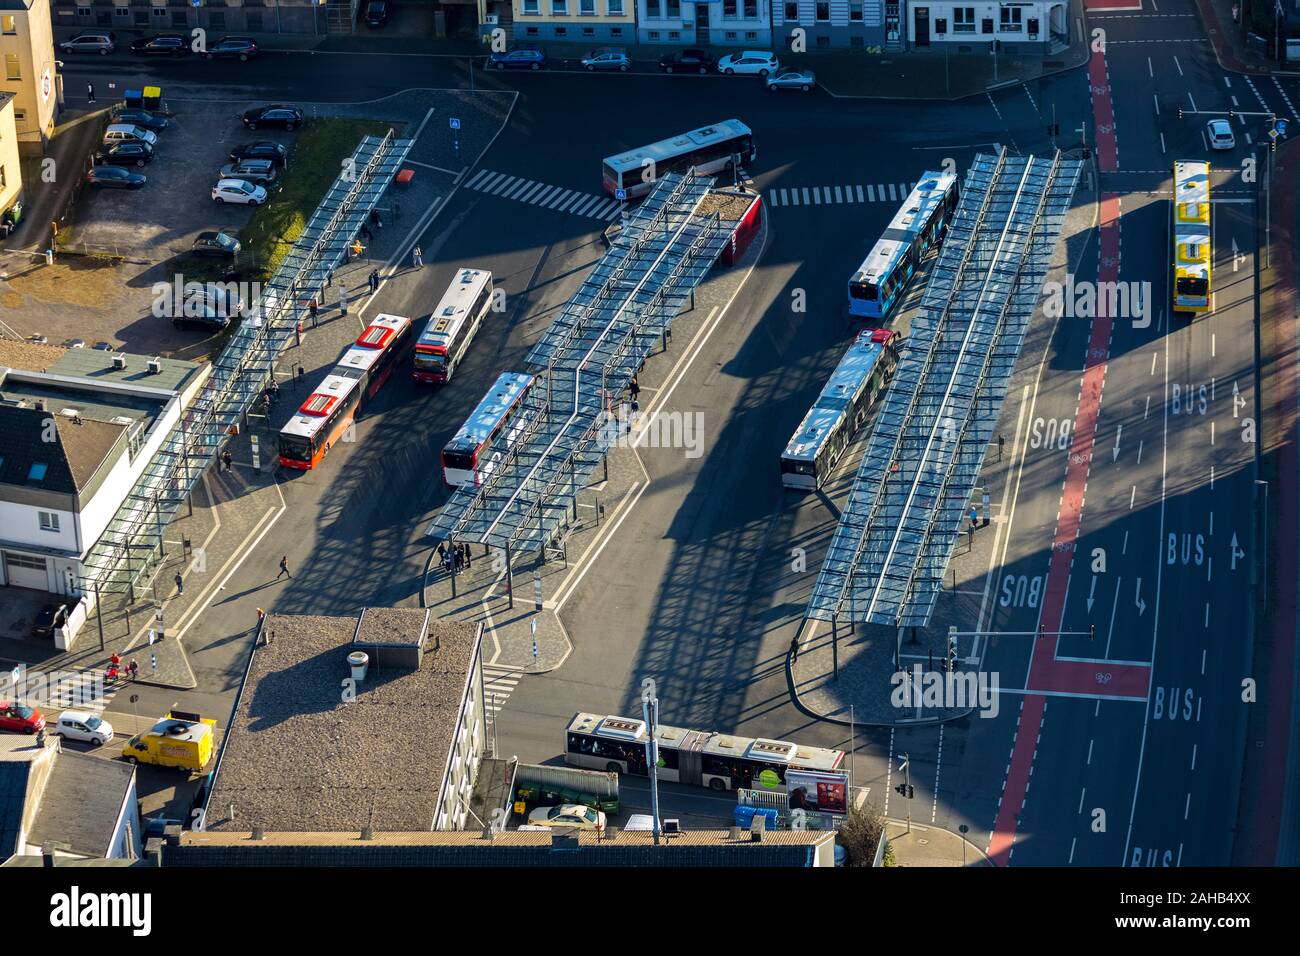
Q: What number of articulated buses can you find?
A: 5